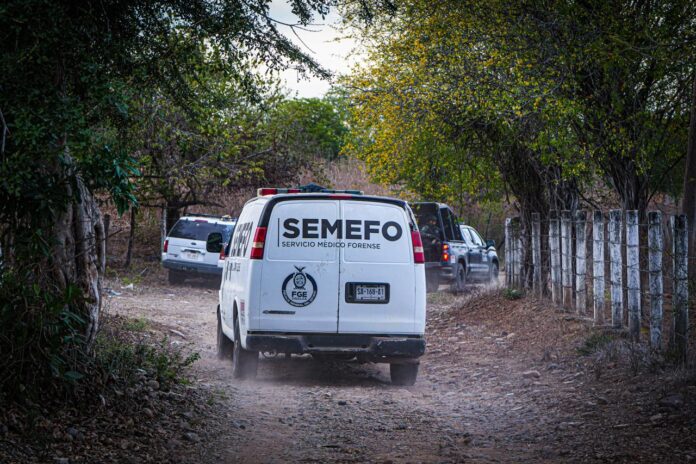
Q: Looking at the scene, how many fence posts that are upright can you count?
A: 11